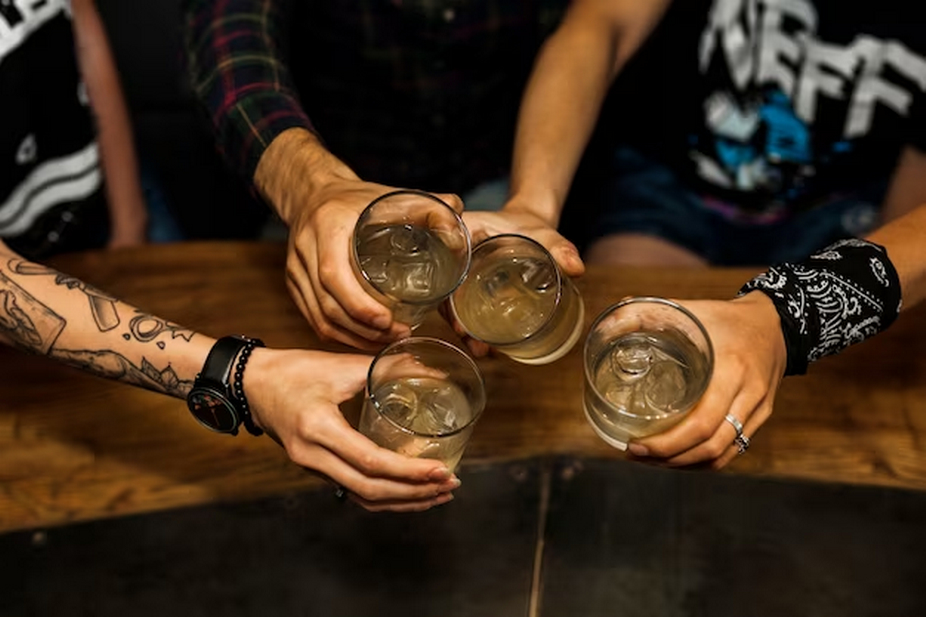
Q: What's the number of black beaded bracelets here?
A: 1